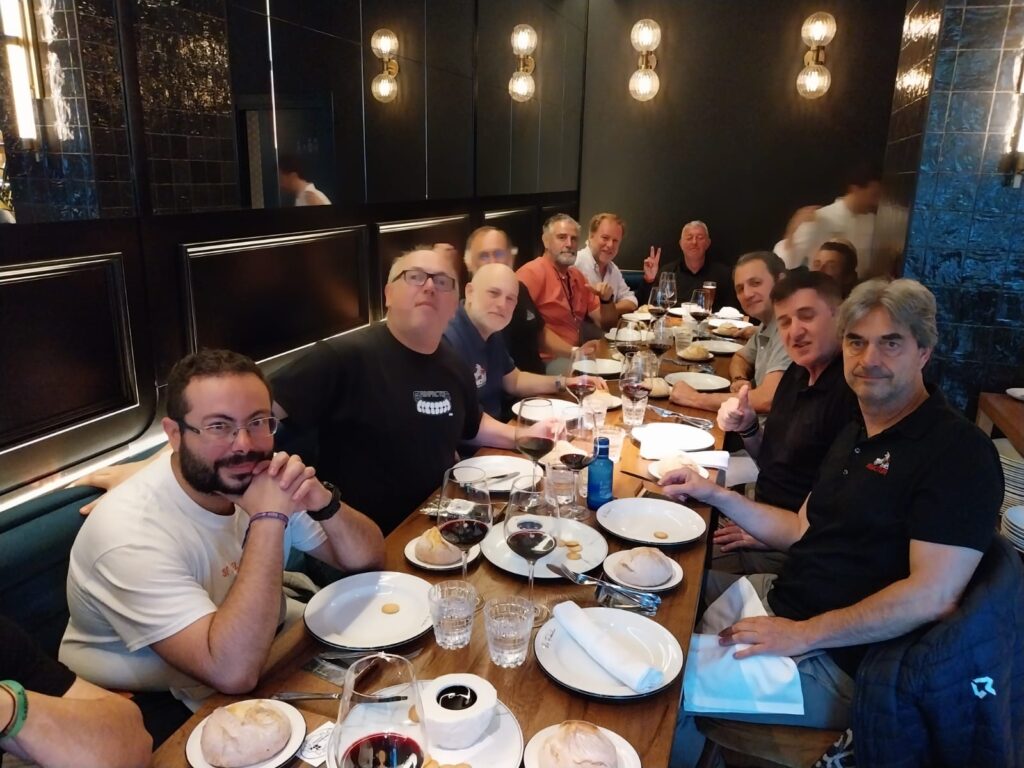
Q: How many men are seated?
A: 11